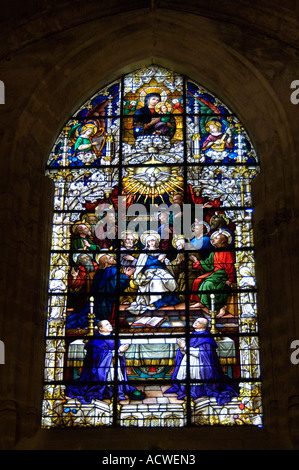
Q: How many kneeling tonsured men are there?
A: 2